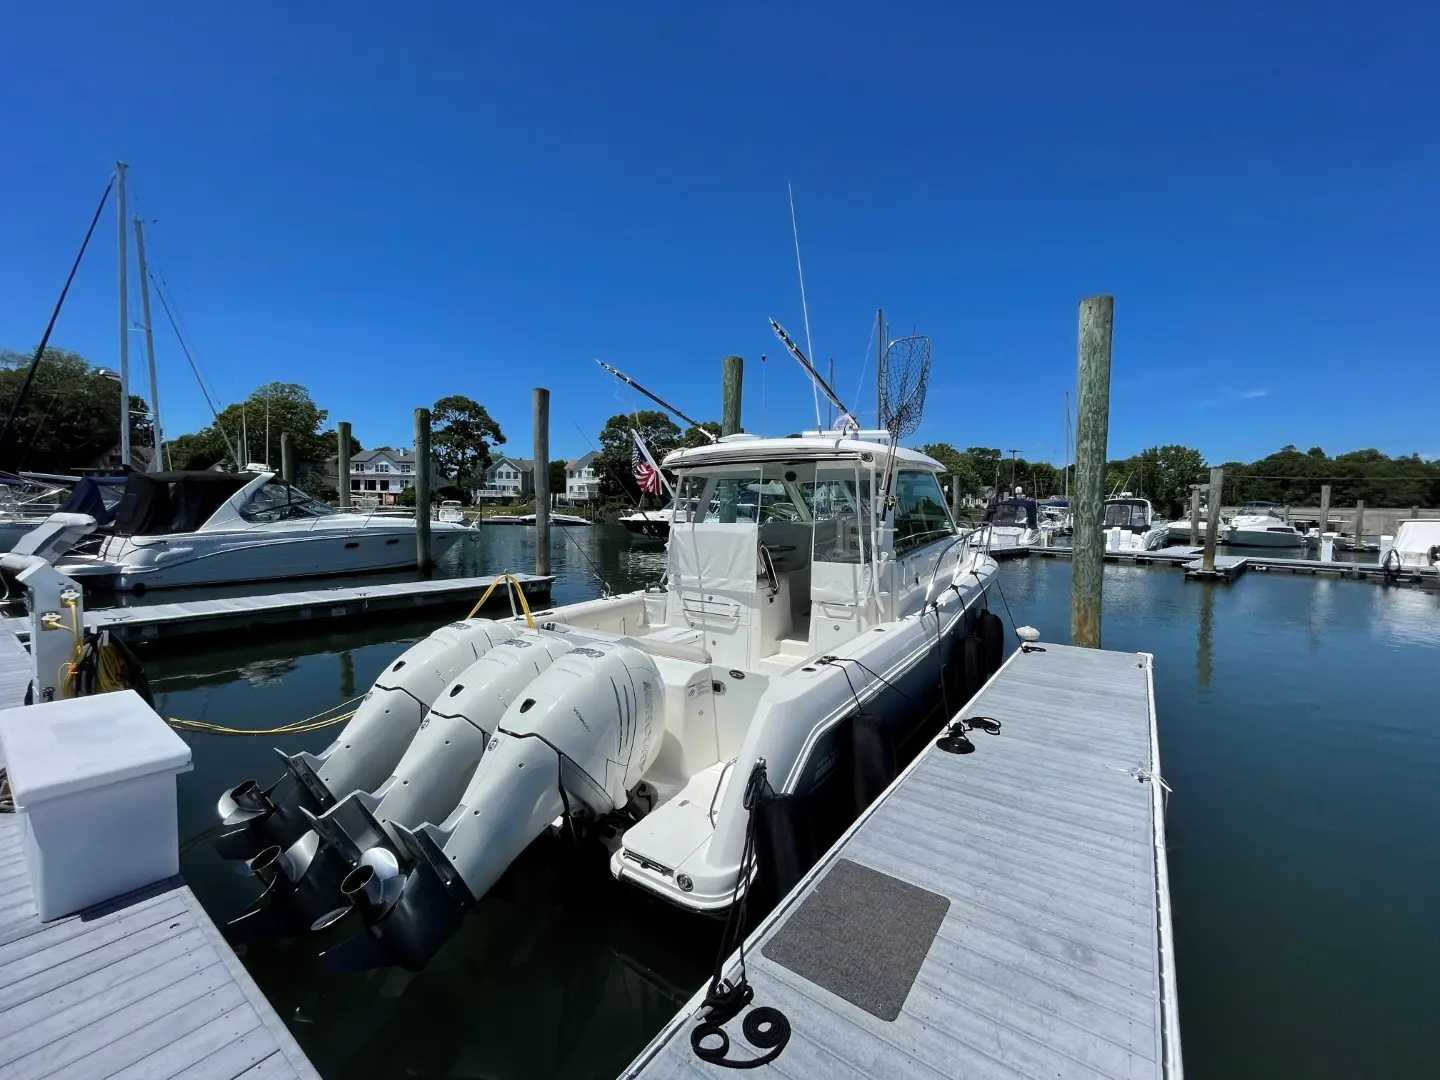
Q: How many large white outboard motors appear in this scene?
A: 3